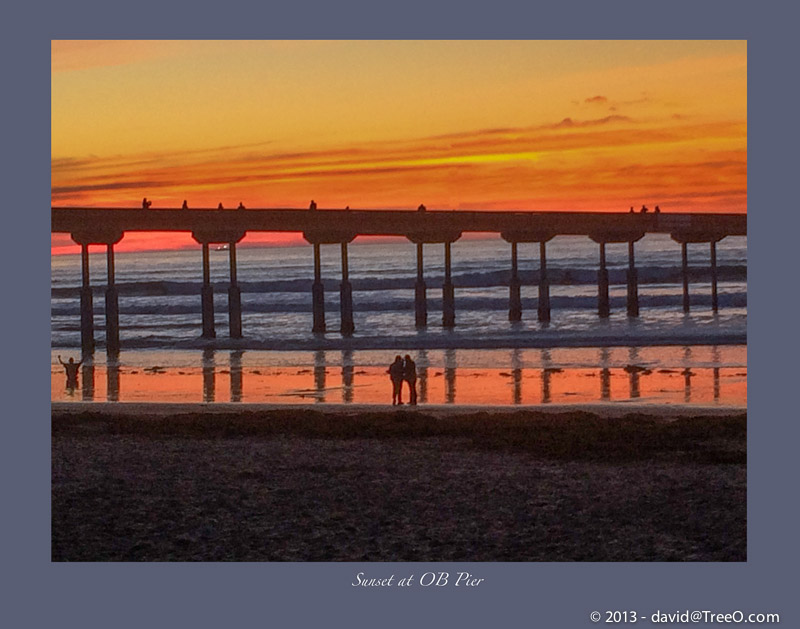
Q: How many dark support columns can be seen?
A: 14